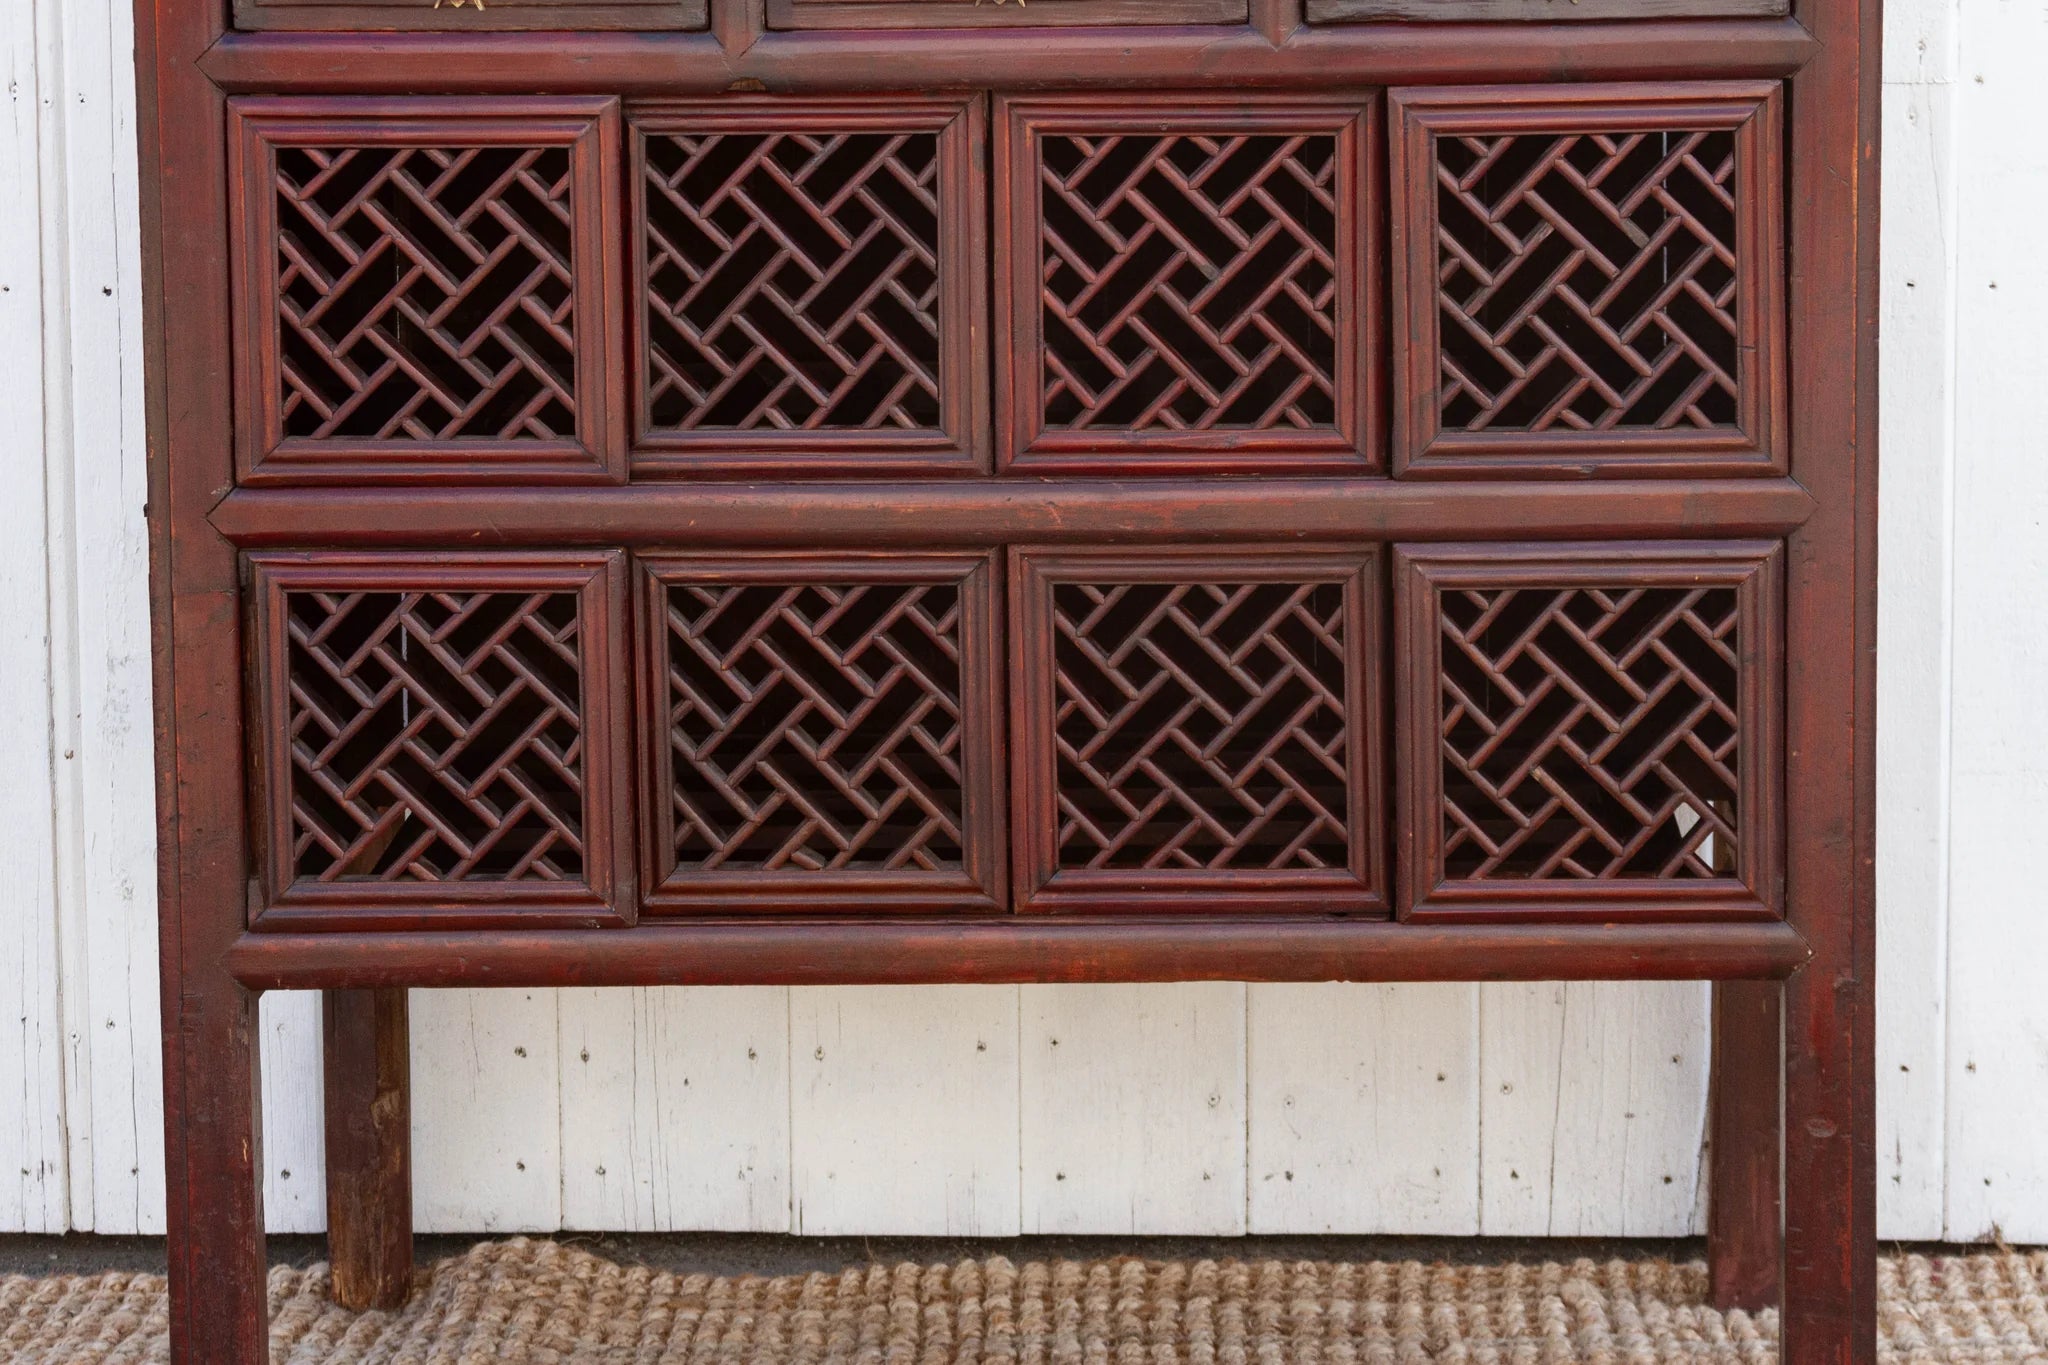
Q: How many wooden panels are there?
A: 8